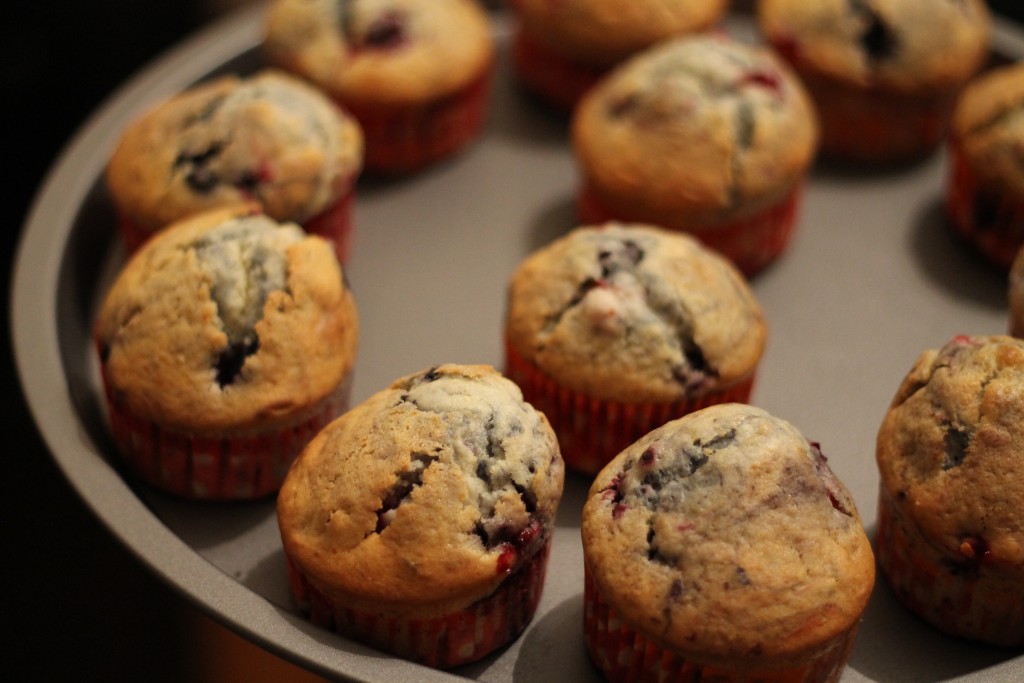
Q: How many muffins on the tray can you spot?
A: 12